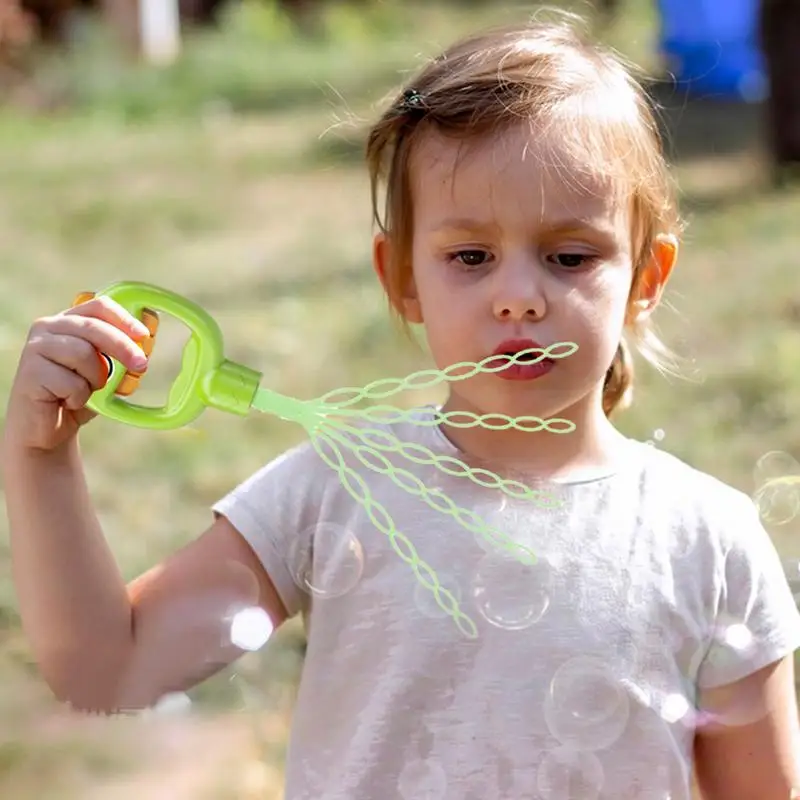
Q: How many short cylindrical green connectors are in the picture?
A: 1